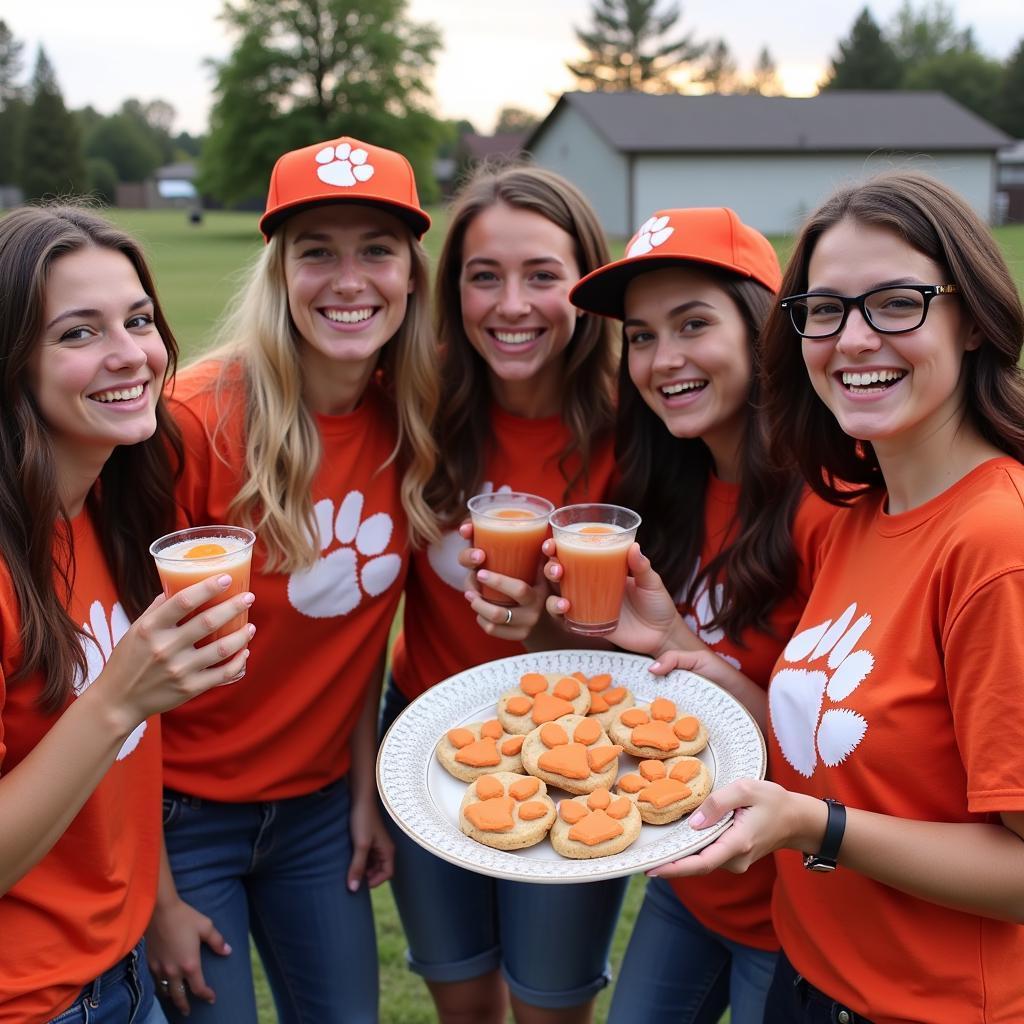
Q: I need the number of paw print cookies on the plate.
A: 8